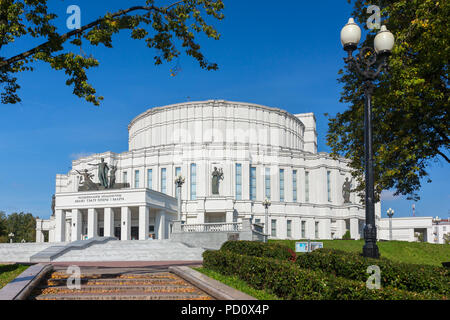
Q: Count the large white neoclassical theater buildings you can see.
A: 1